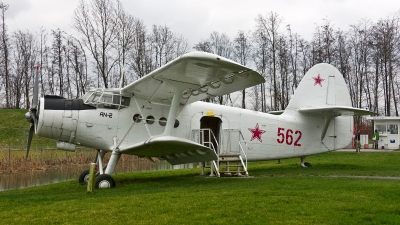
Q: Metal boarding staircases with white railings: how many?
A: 1